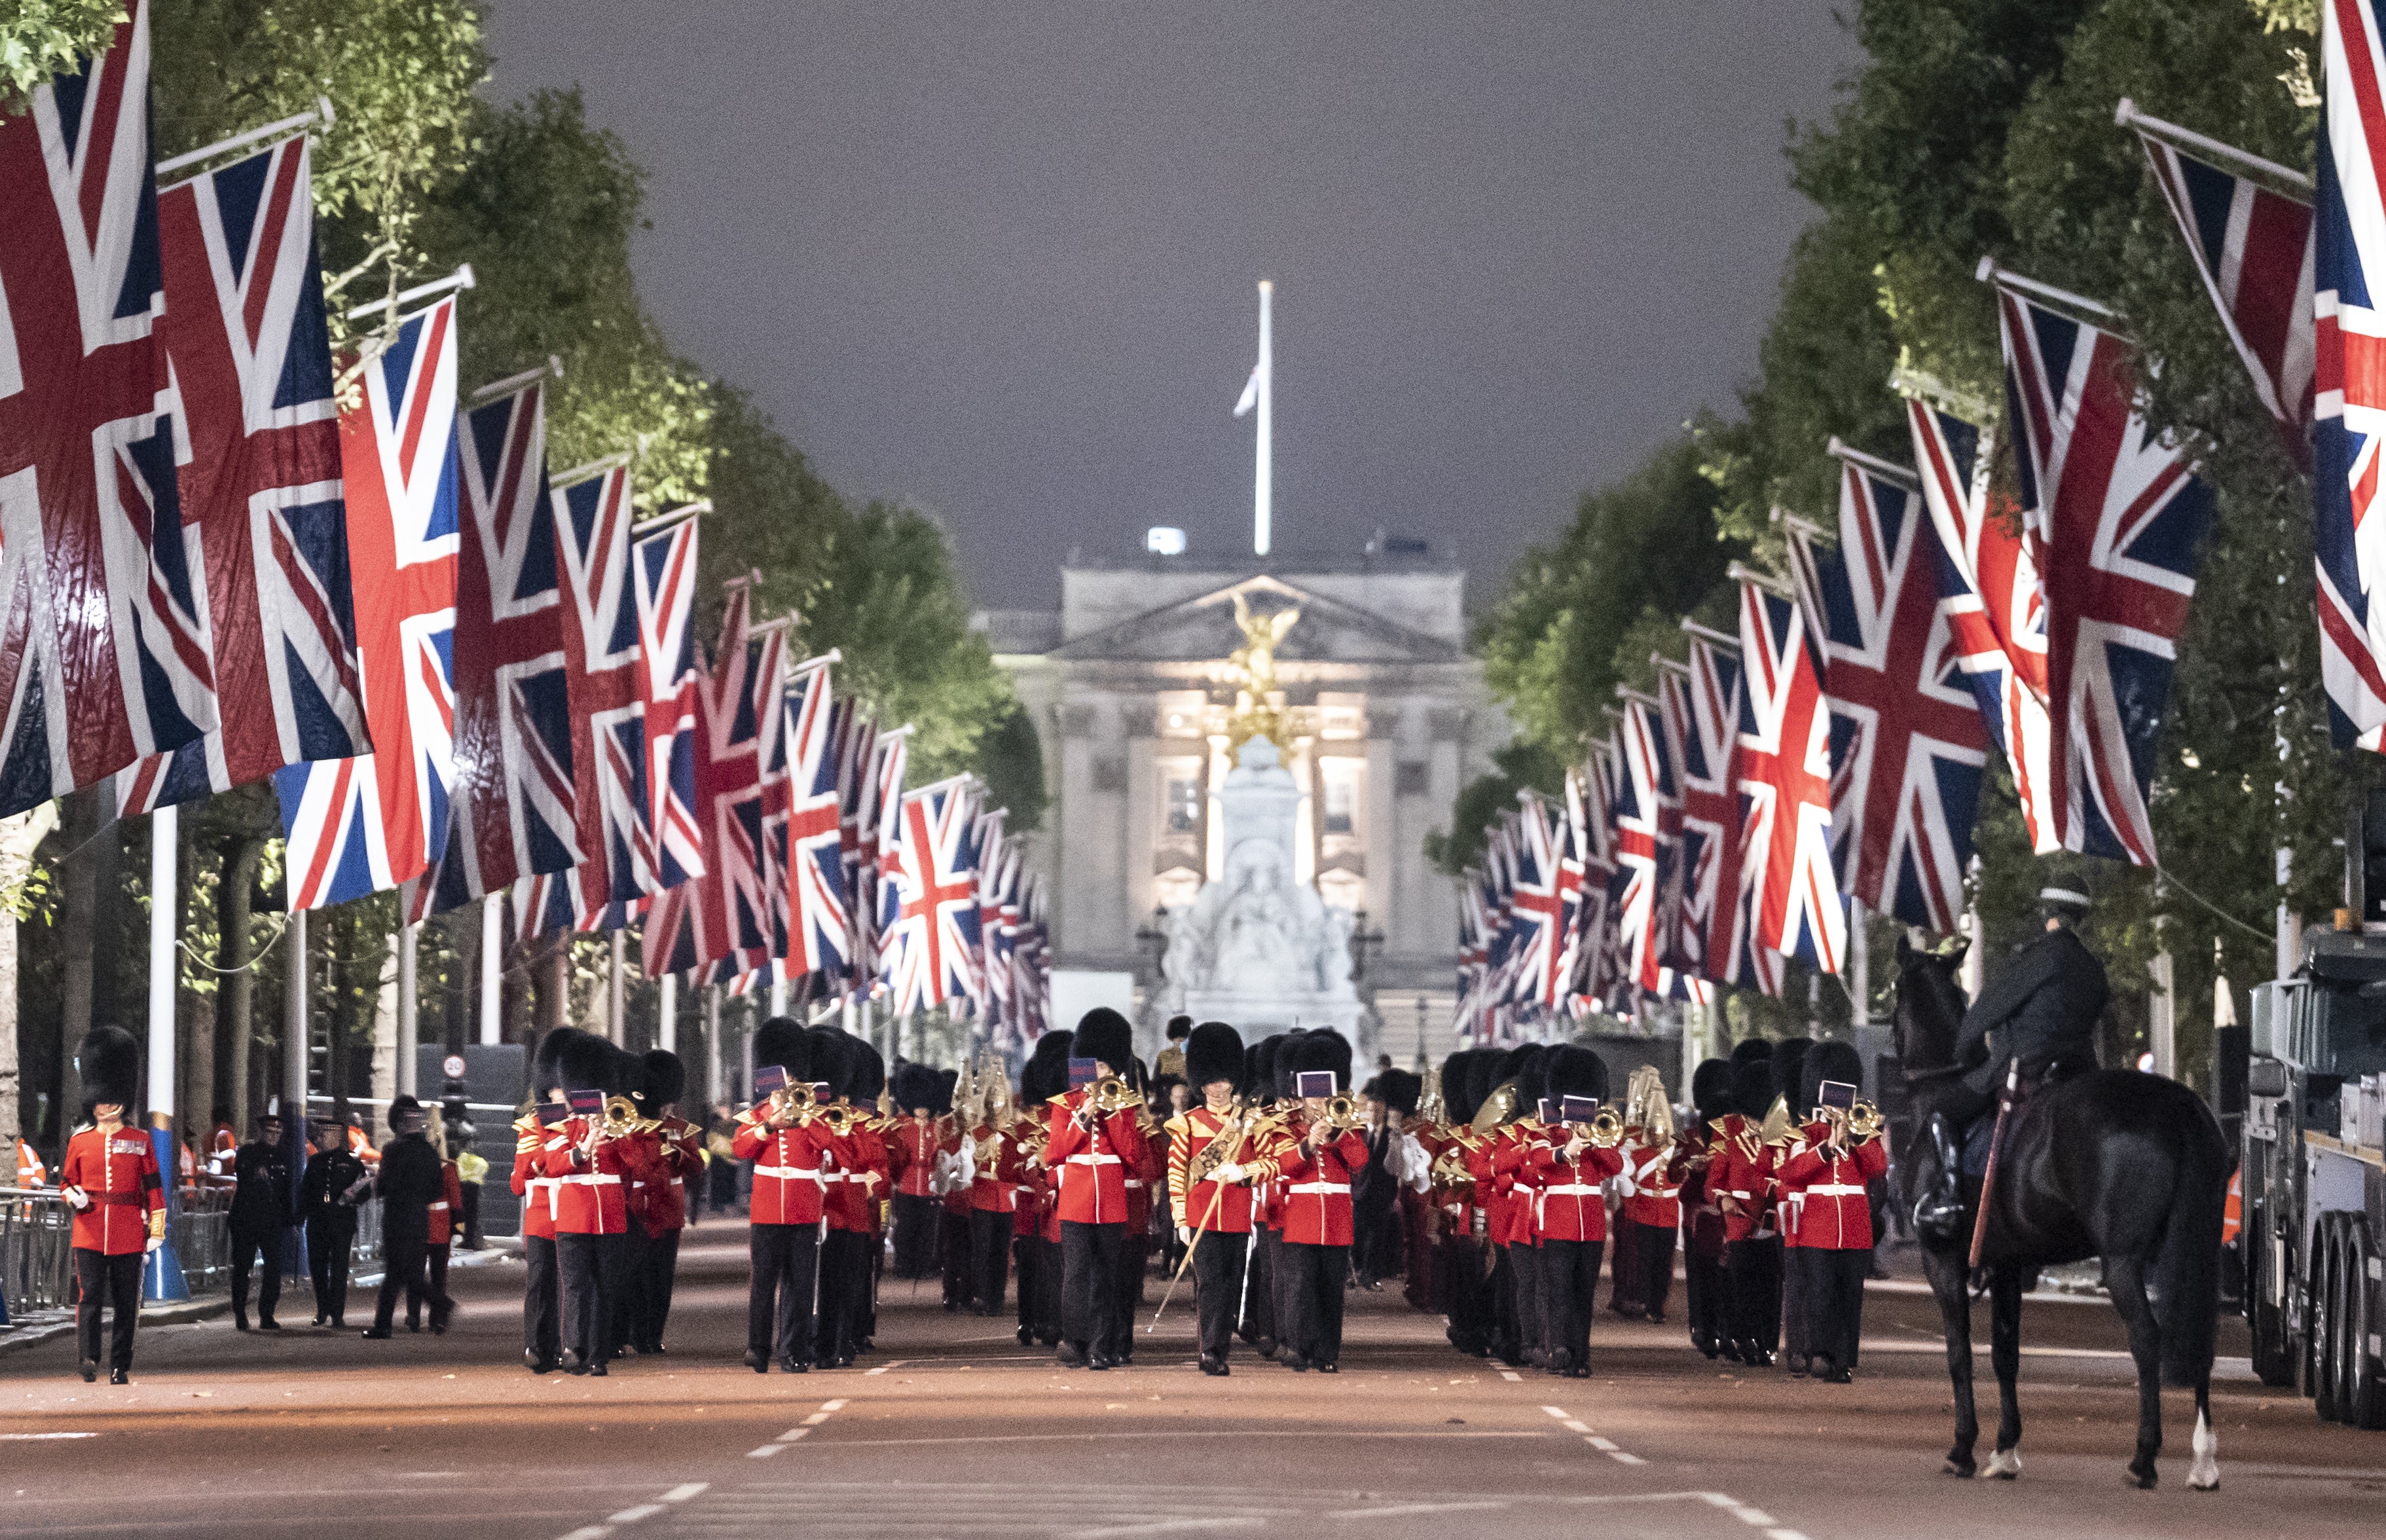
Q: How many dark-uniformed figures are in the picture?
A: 4